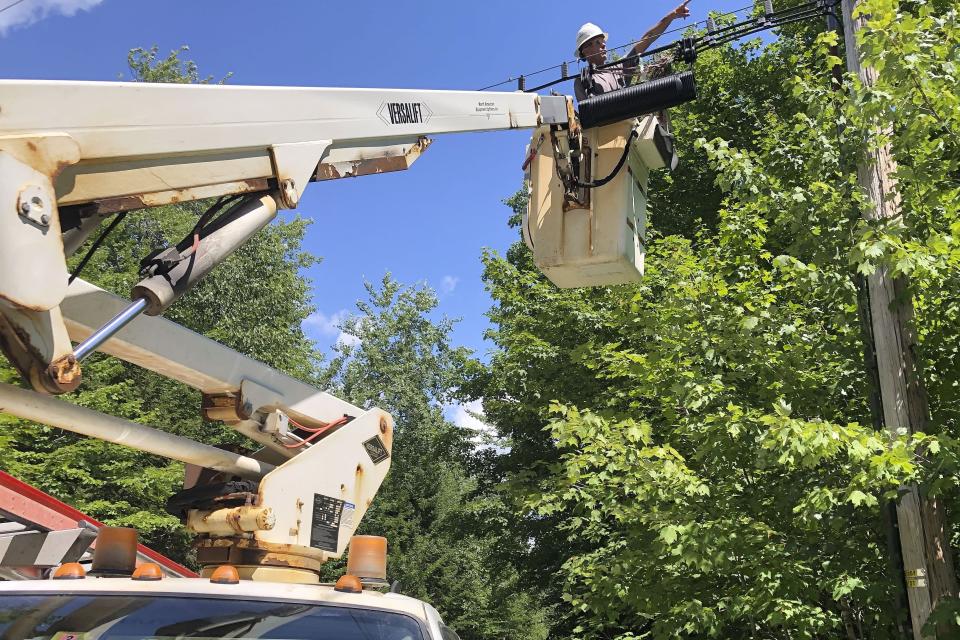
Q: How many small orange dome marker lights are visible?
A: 4